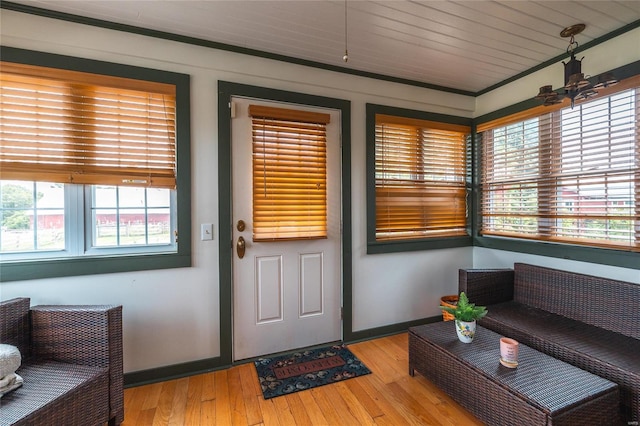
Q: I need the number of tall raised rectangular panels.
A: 2